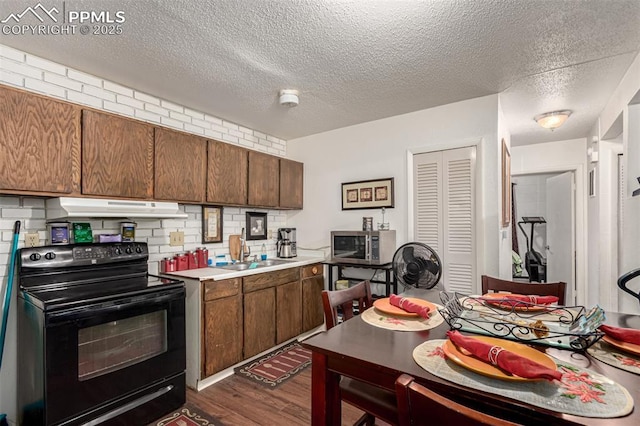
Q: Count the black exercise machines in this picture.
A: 1